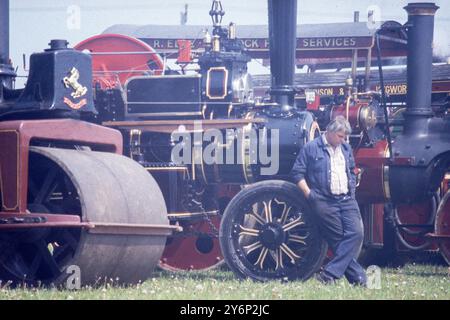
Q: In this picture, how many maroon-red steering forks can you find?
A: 1